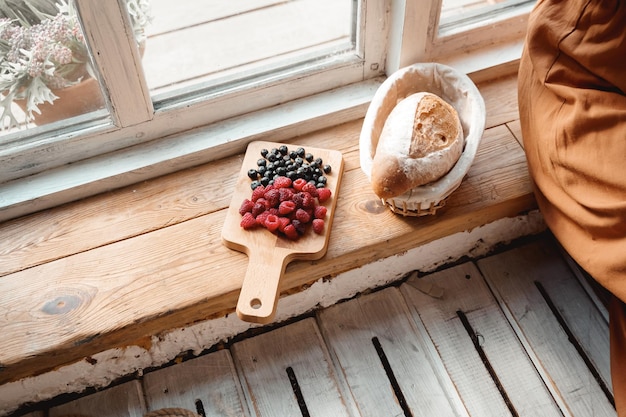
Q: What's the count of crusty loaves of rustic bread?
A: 1